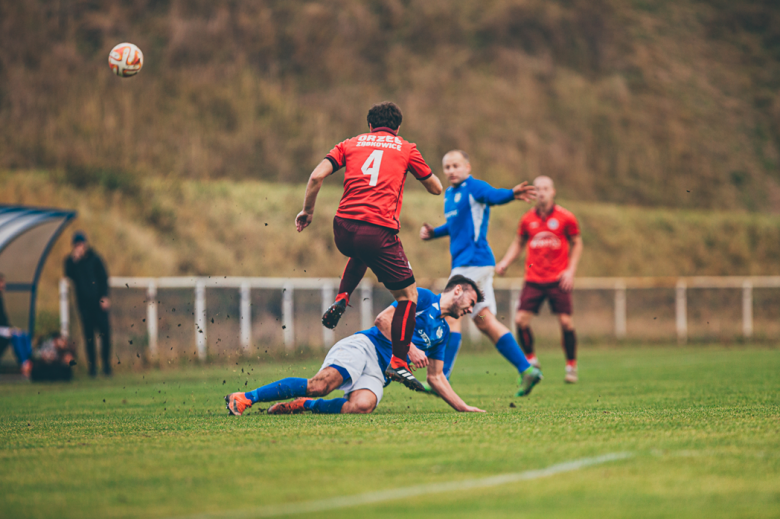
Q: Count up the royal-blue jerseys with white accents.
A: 2